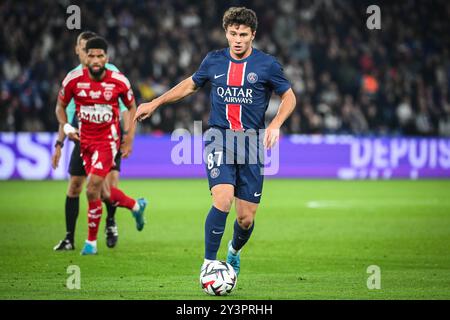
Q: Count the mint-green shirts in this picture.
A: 1